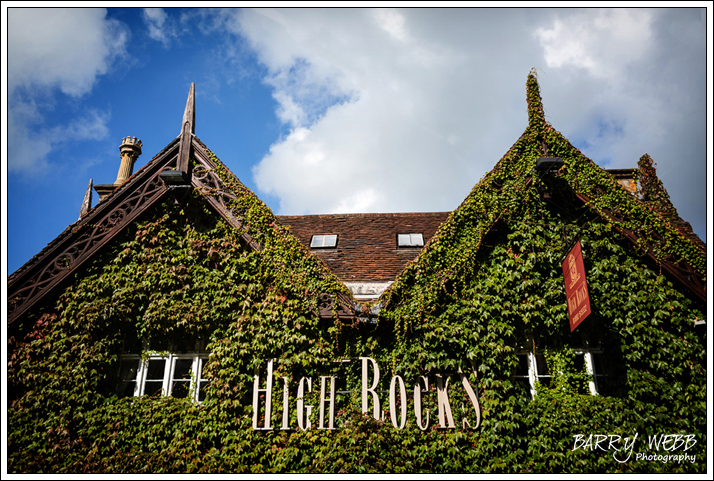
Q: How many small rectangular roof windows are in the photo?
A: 2